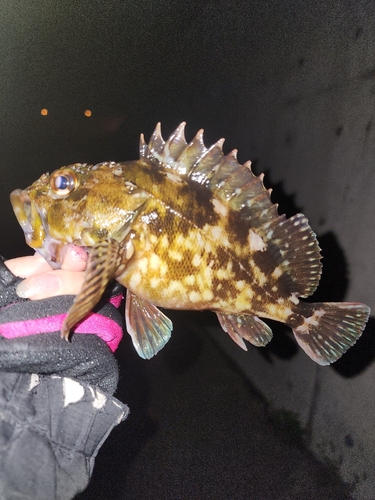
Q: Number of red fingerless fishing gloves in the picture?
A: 0